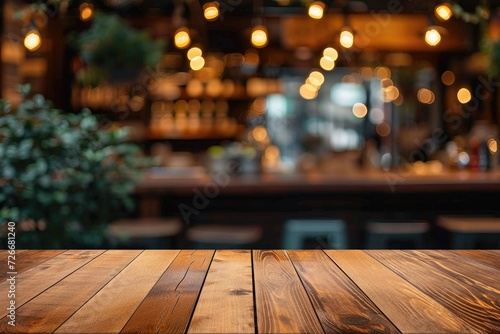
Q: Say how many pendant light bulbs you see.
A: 9